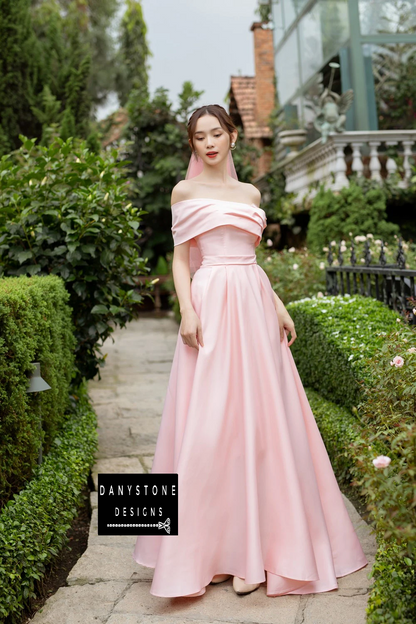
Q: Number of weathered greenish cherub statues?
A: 1